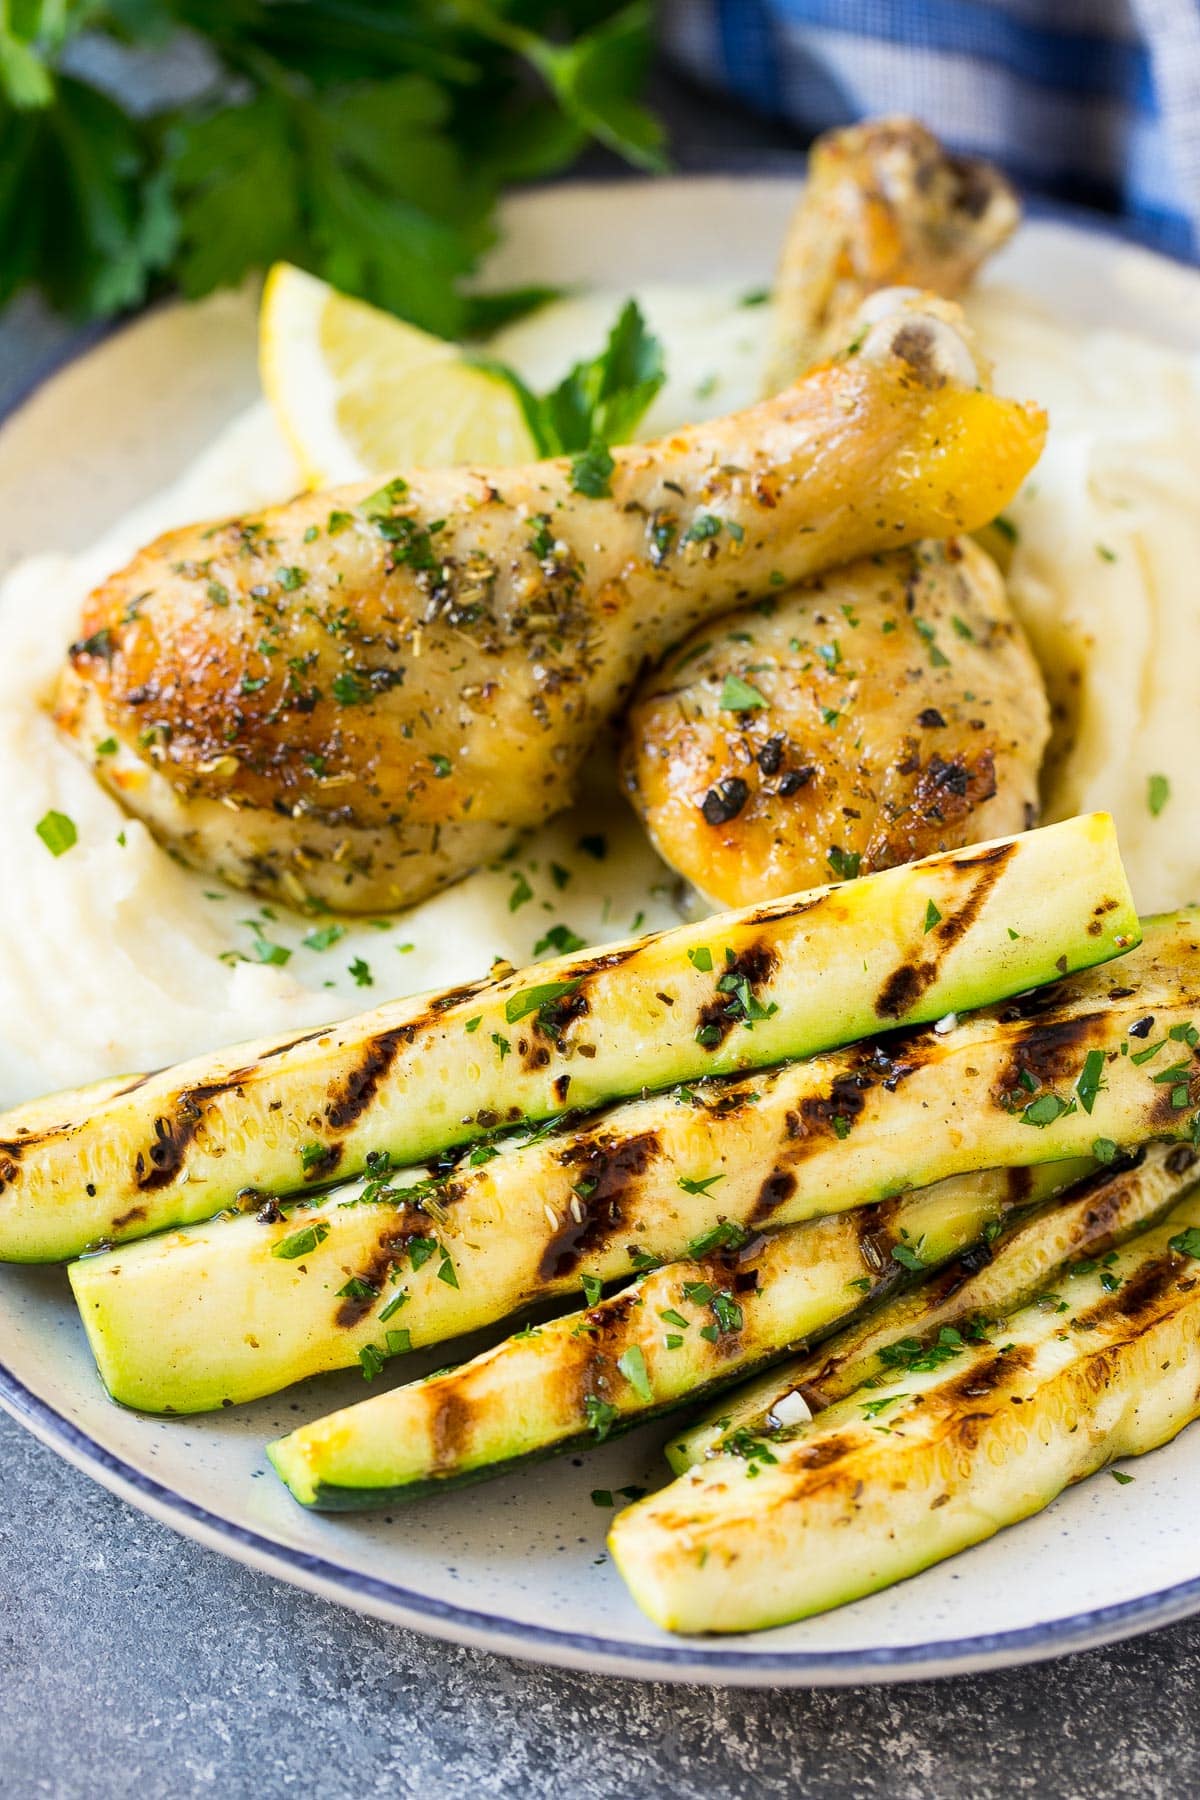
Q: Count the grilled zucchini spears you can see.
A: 5